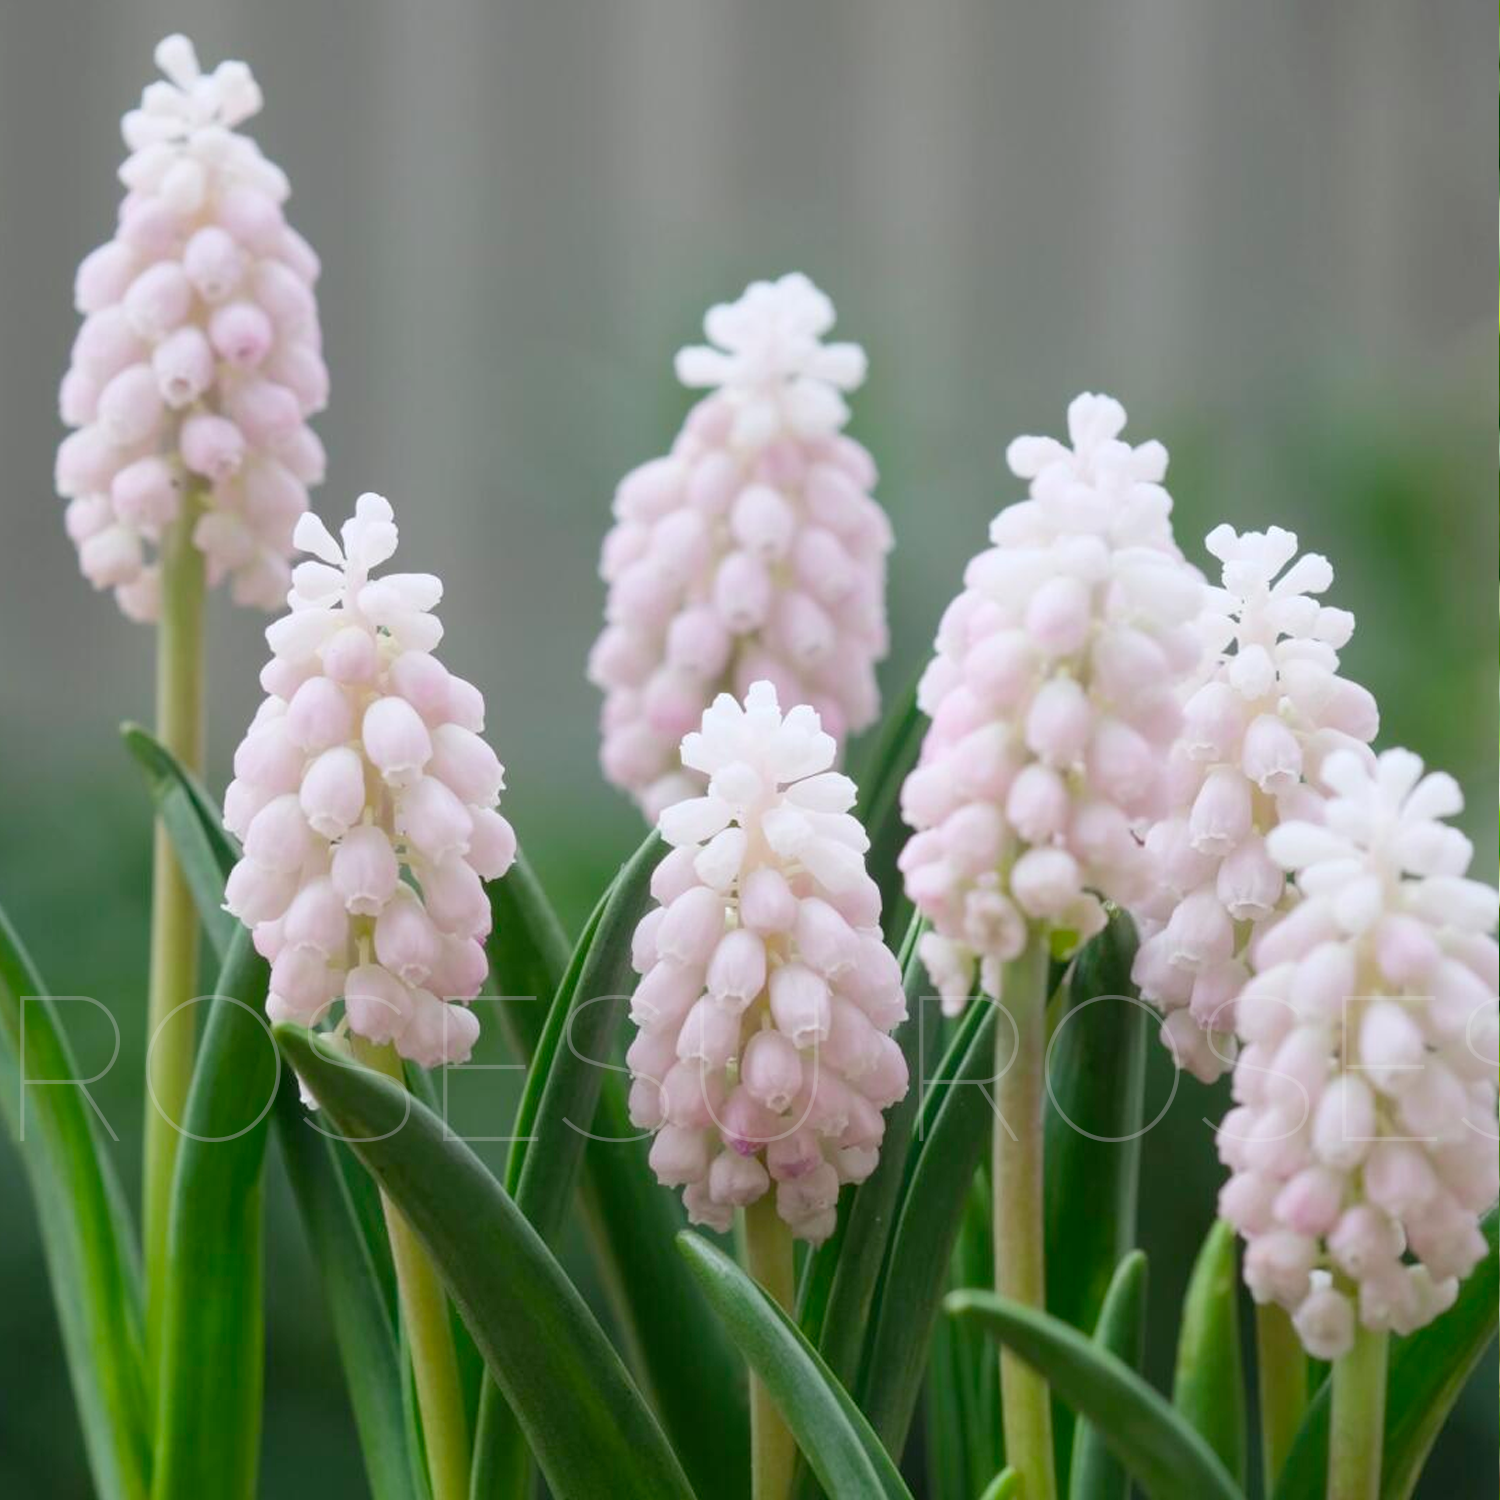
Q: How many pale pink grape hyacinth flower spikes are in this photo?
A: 7